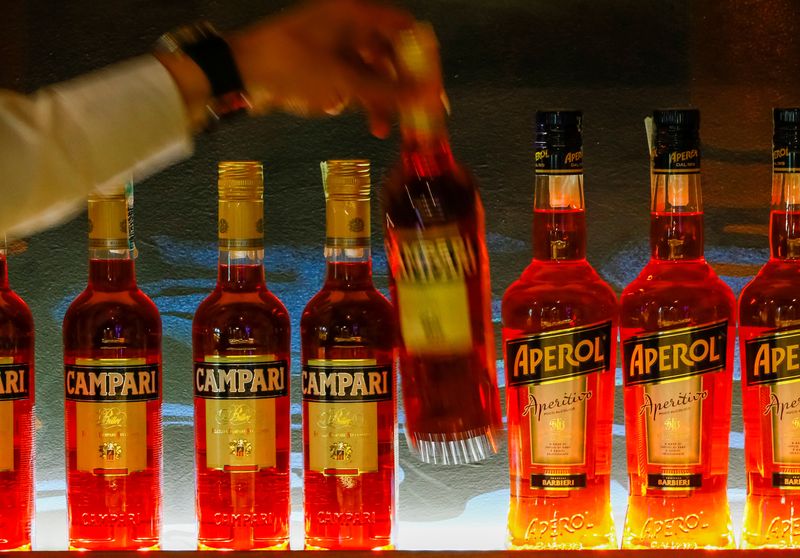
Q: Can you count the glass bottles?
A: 8